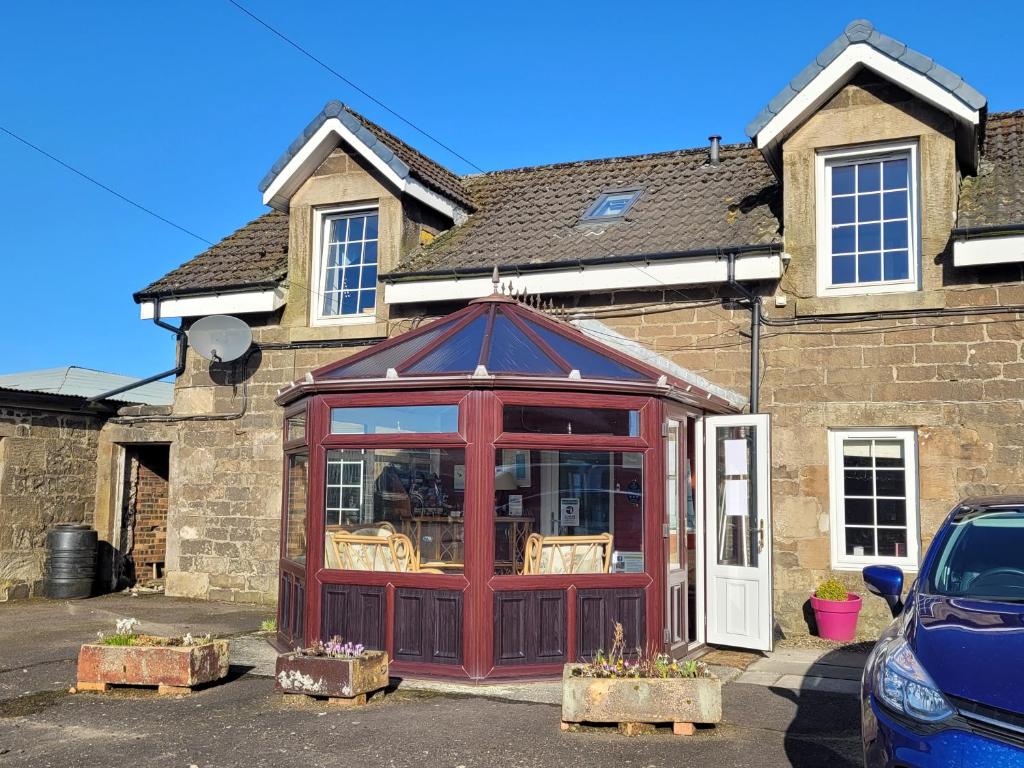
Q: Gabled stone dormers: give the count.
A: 2